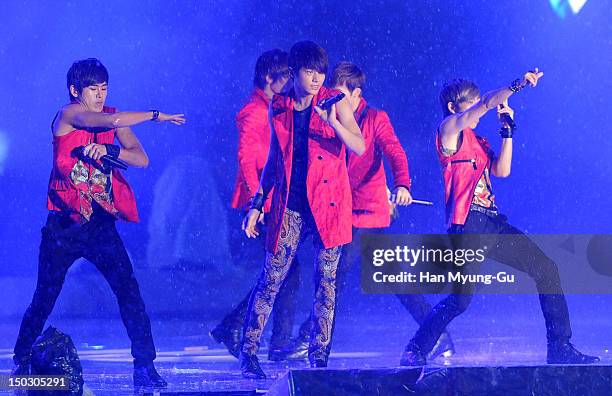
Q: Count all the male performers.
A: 5